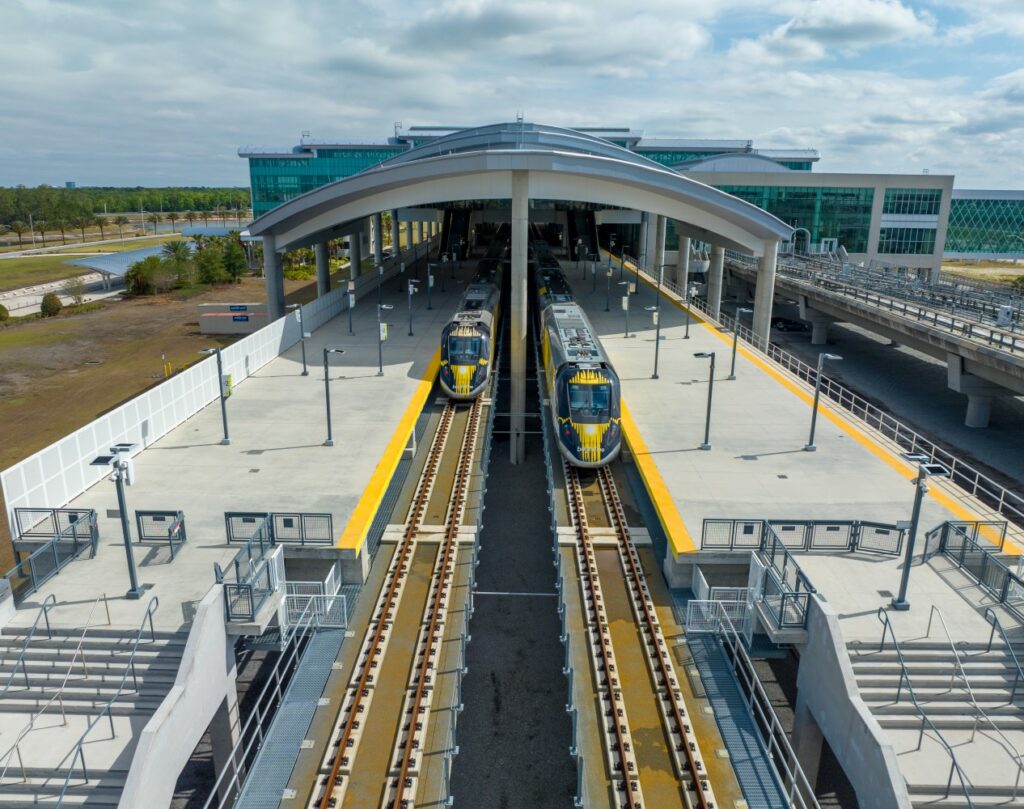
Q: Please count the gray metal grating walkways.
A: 2